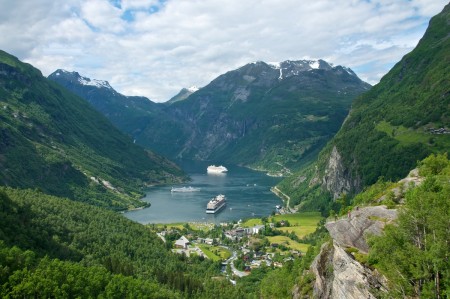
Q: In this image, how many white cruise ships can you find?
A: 3